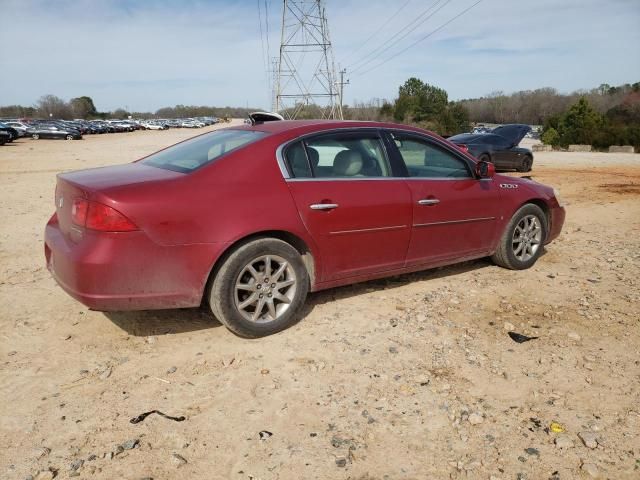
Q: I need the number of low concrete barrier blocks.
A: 3